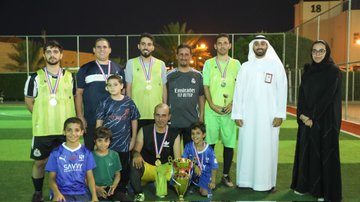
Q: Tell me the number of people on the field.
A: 12